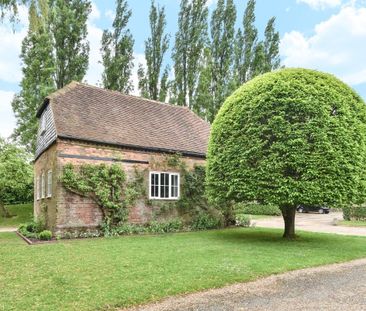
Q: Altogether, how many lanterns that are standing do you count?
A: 0